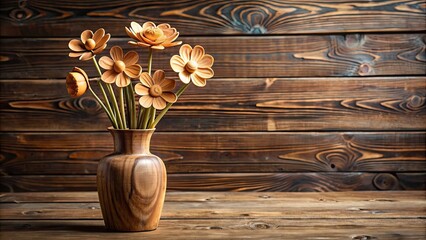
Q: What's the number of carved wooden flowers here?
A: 6